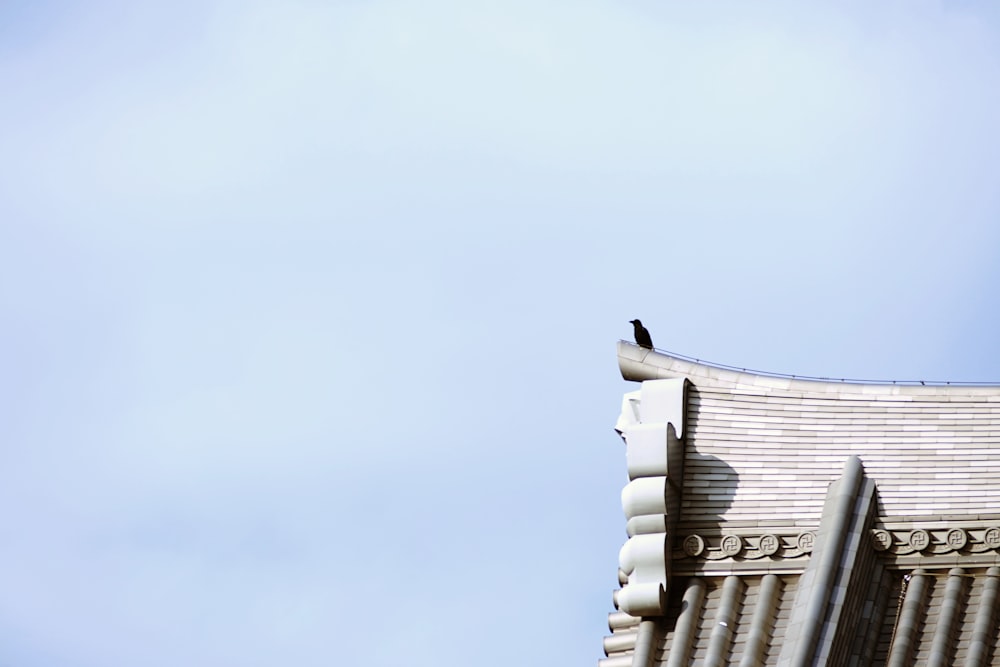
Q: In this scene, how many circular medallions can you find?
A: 8